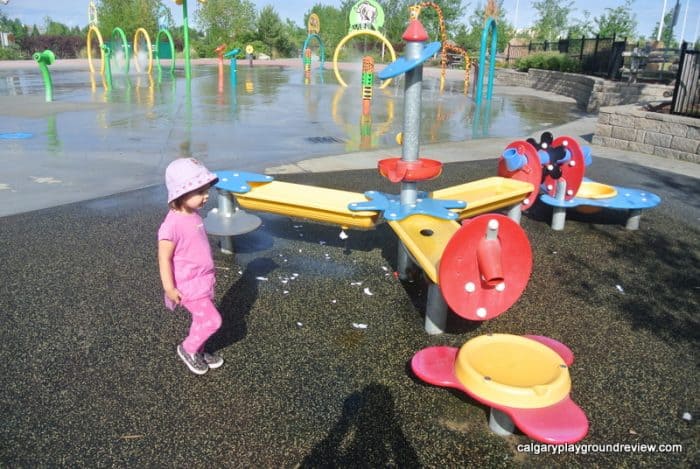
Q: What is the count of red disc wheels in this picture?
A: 3